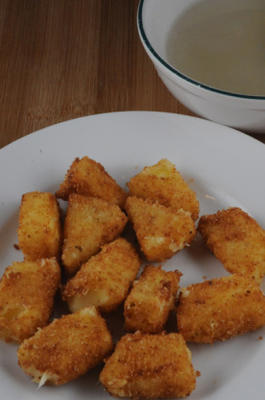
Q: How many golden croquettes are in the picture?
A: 12